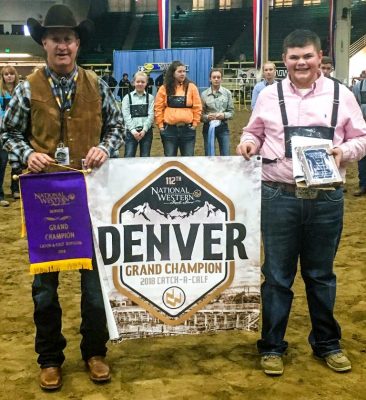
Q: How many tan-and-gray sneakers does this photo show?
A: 2